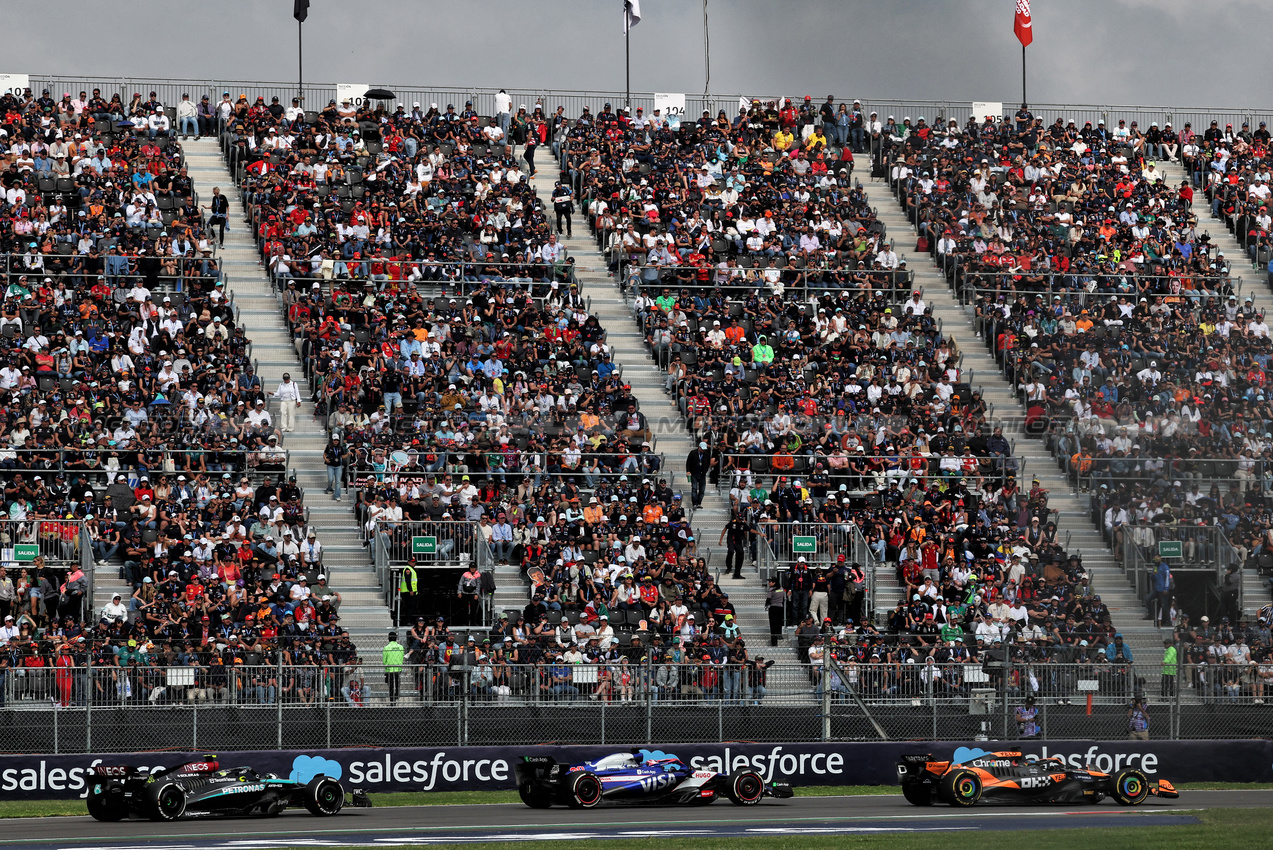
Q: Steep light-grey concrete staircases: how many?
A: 4